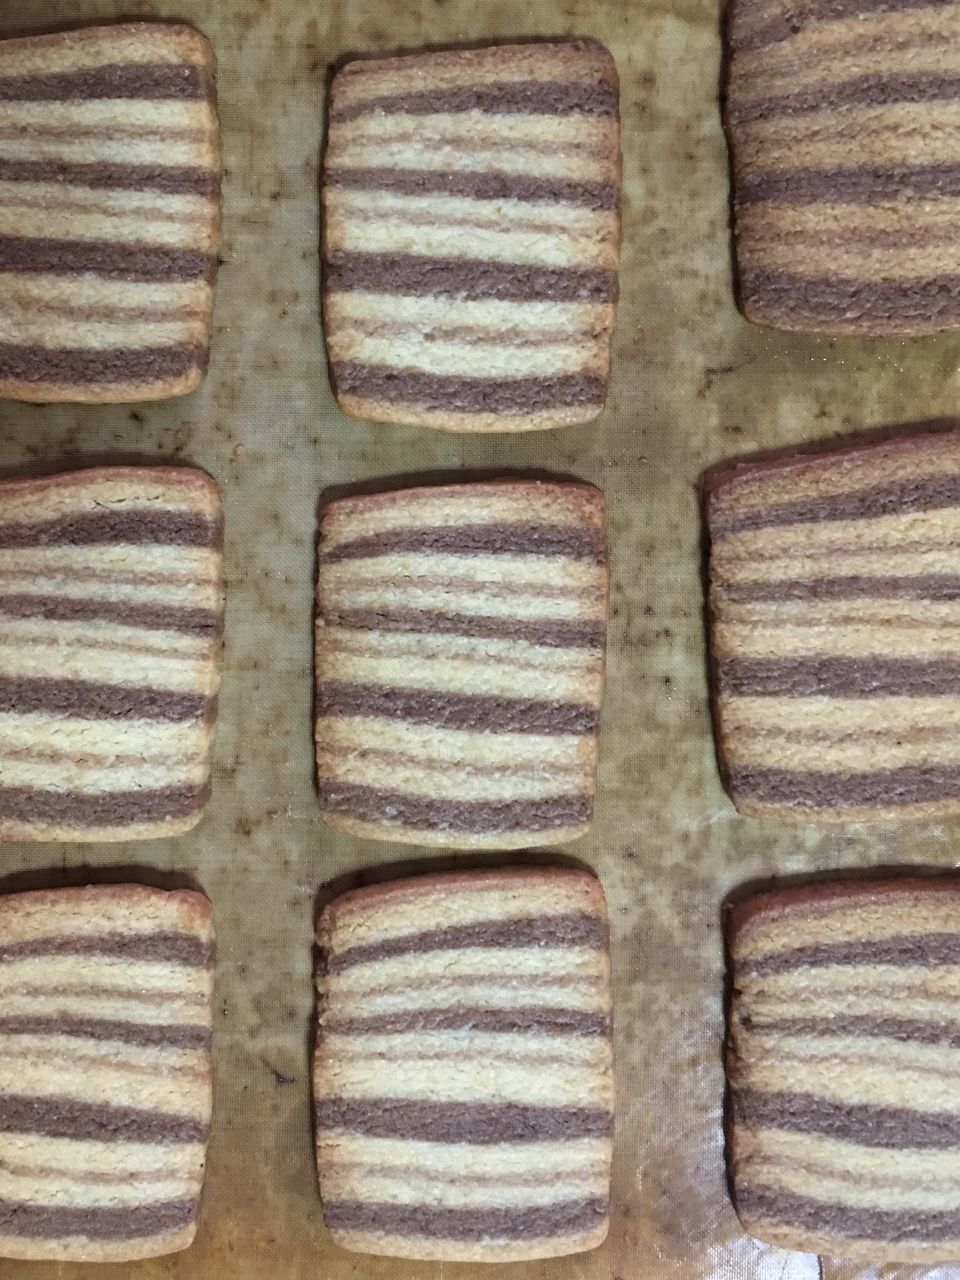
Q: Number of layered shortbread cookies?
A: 9